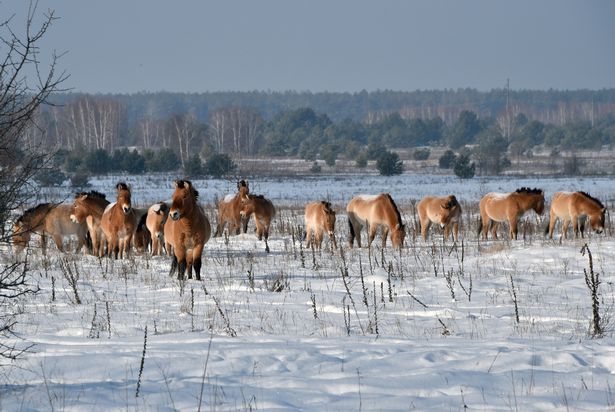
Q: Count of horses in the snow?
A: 13